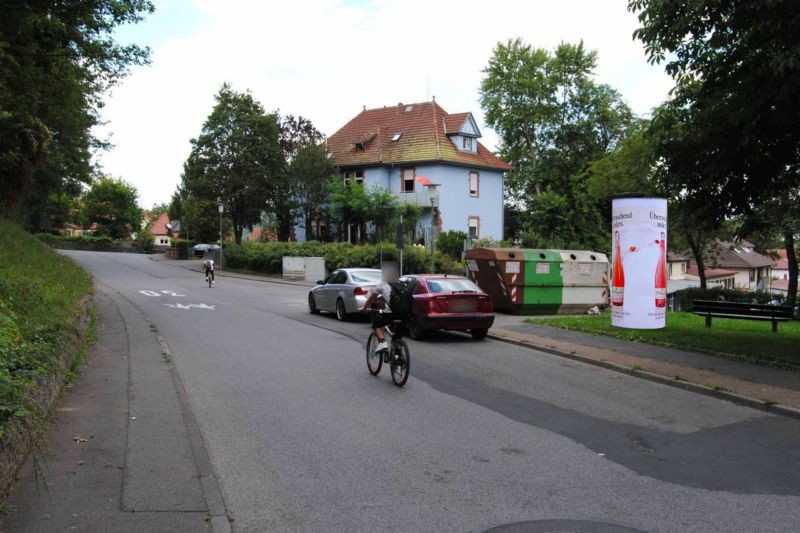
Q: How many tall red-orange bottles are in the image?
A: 2